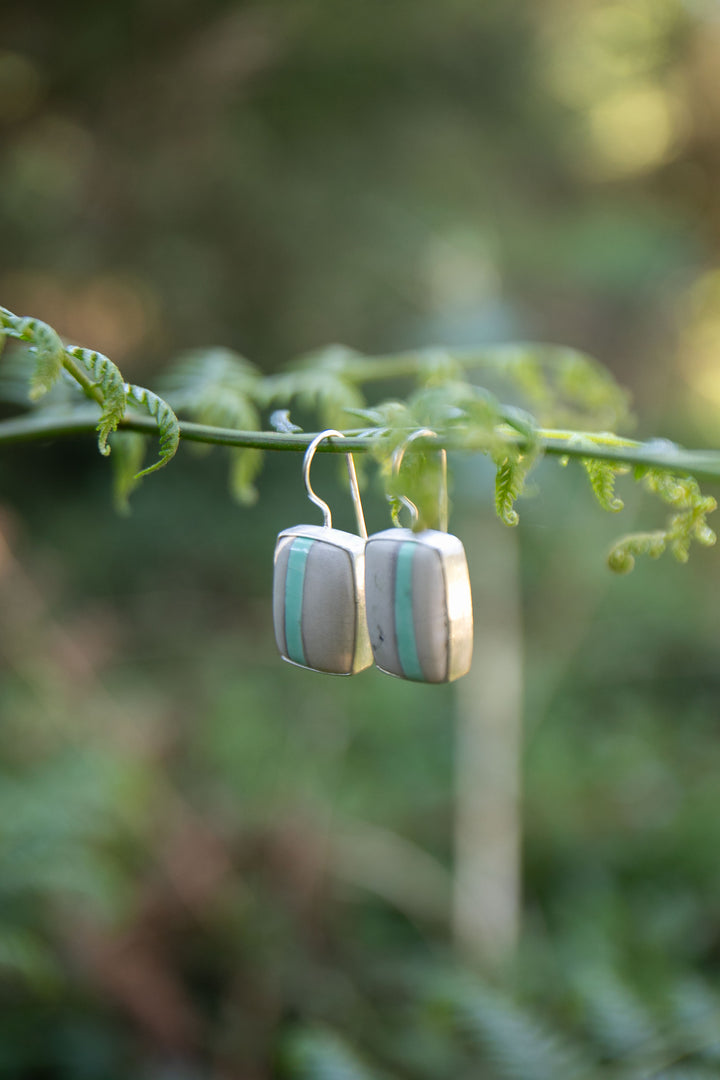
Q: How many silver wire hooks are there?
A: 2